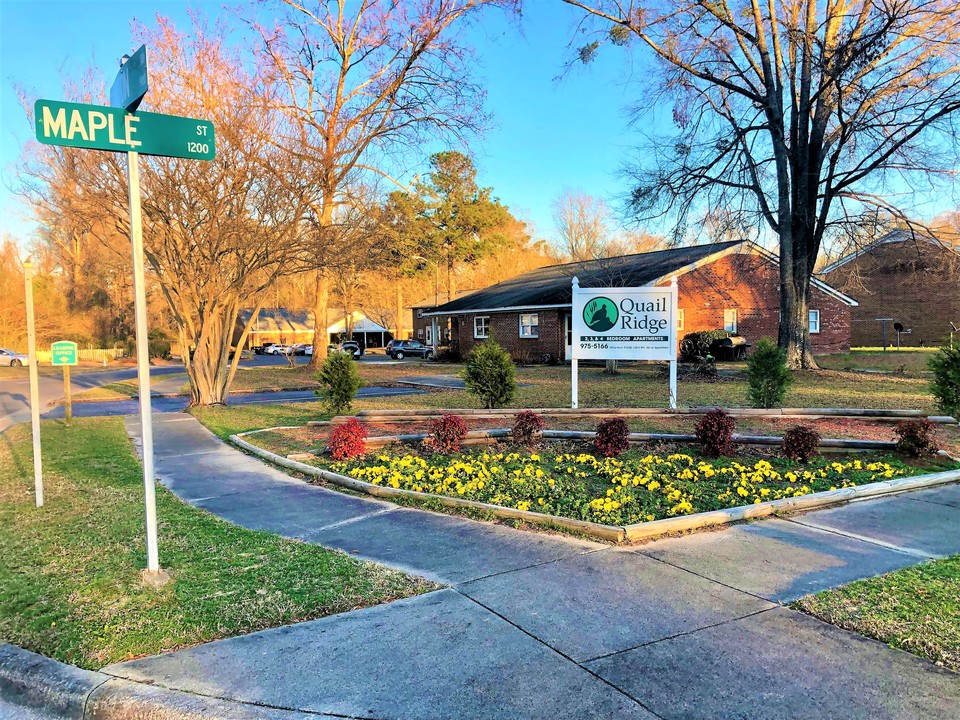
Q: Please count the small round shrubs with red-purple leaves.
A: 7